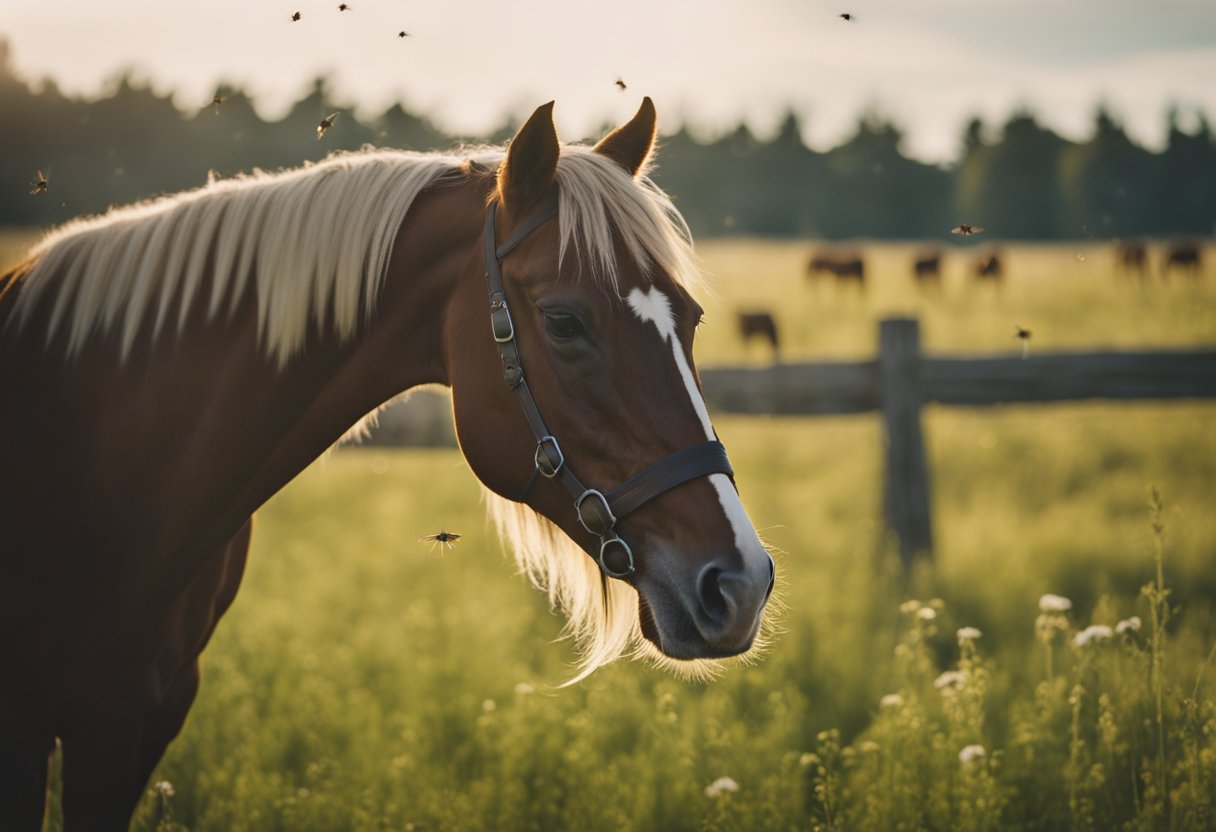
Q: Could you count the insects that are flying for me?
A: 11